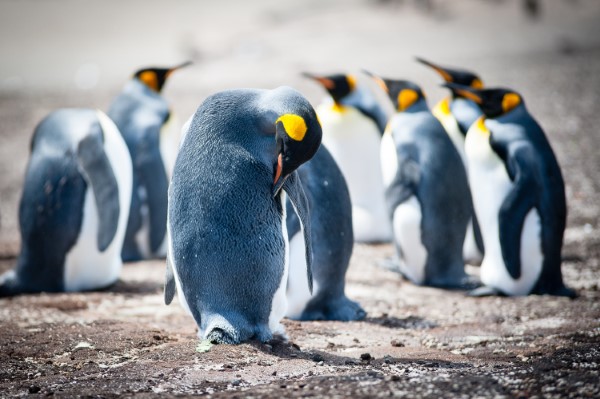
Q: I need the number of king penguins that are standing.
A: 8